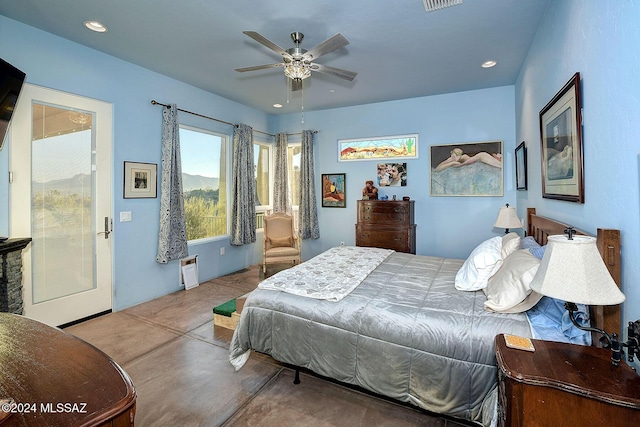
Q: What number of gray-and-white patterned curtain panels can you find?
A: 4